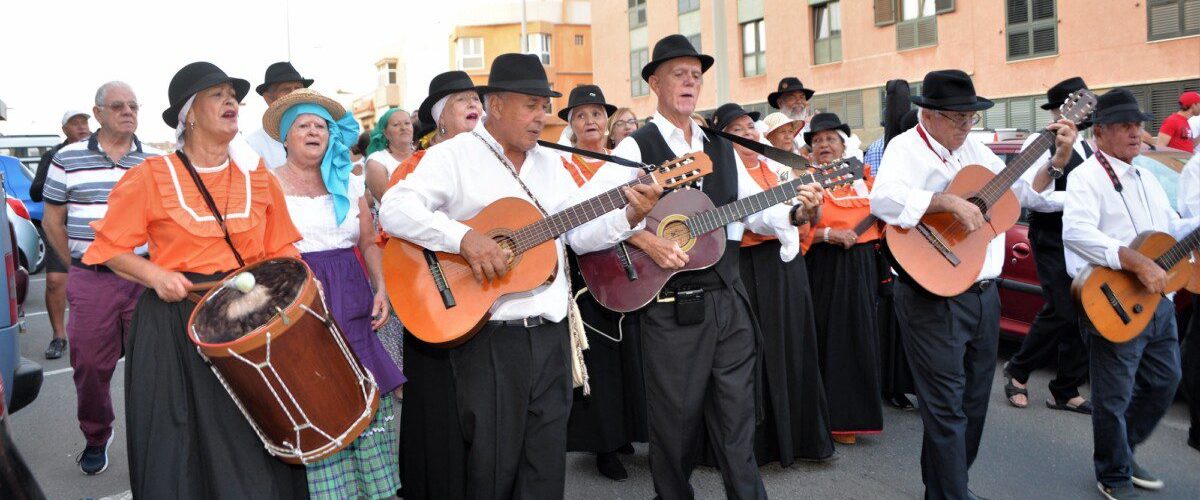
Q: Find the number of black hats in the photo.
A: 12